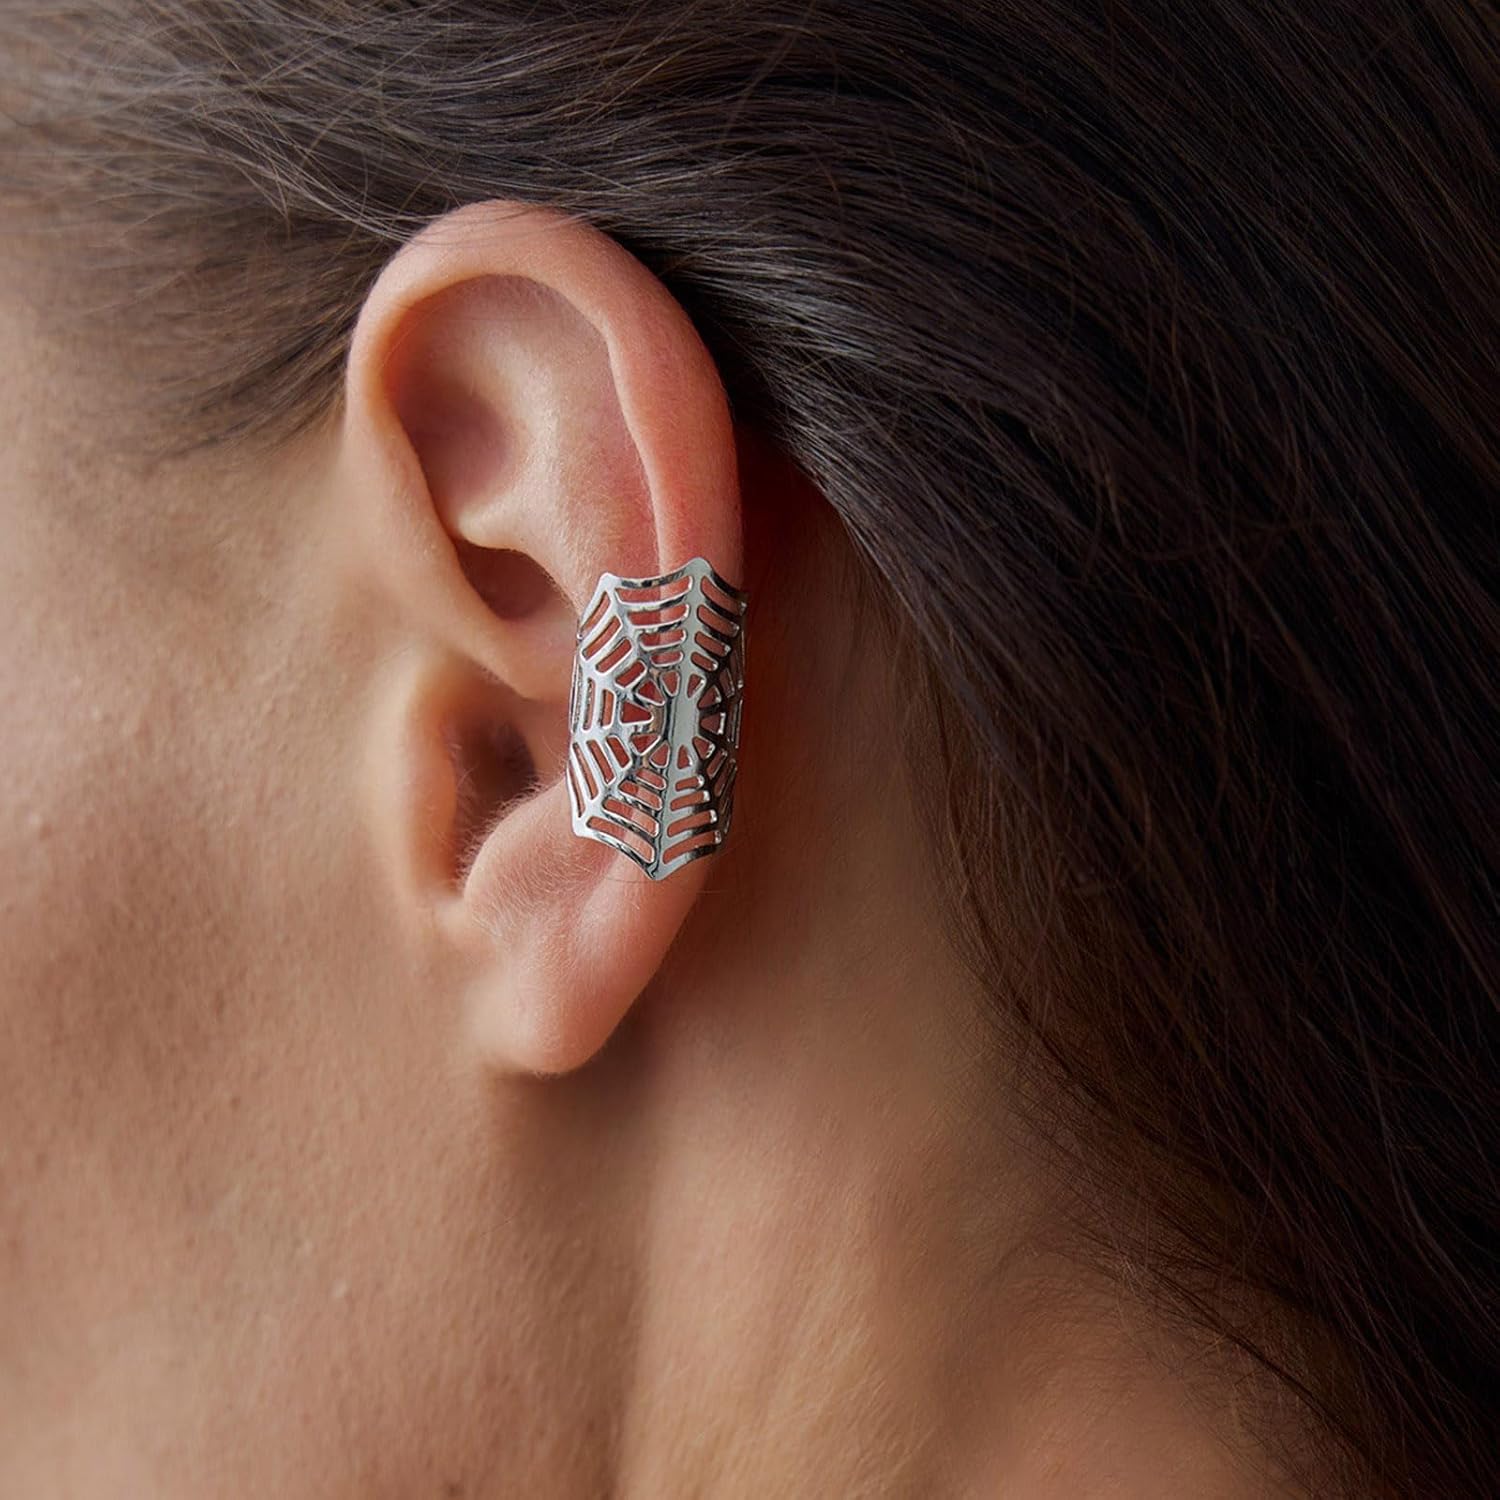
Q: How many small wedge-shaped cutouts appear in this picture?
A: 10